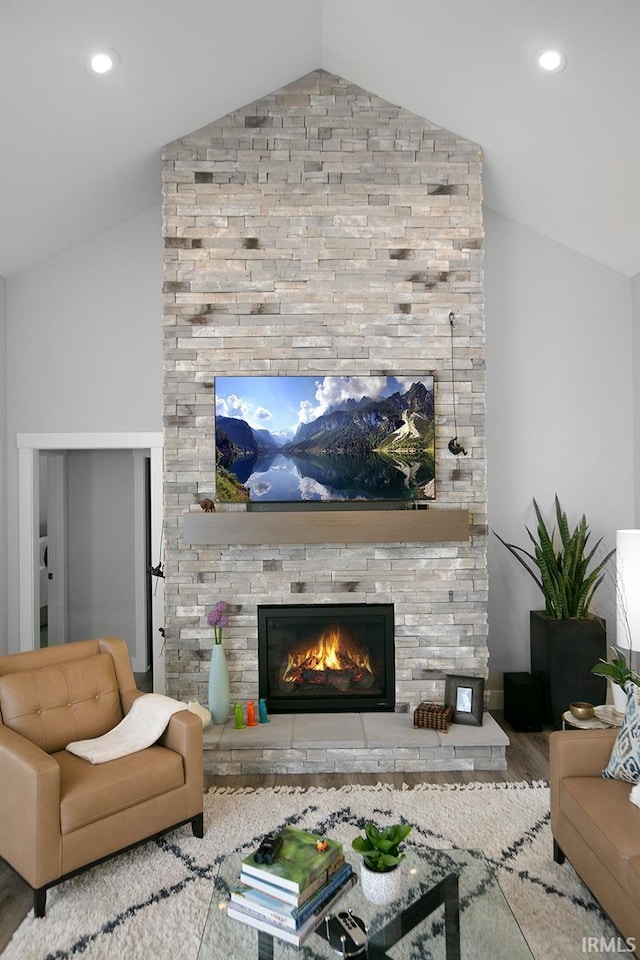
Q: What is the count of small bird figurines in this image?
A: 3